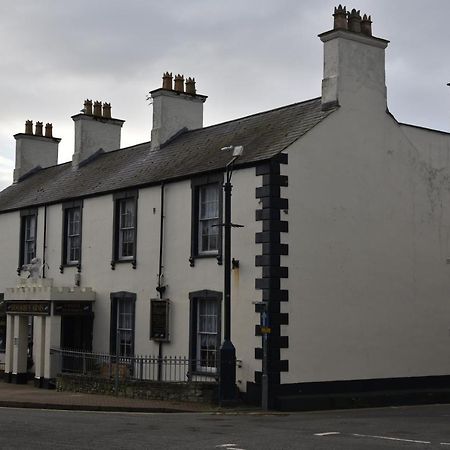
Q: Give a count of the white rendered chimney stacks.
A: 4